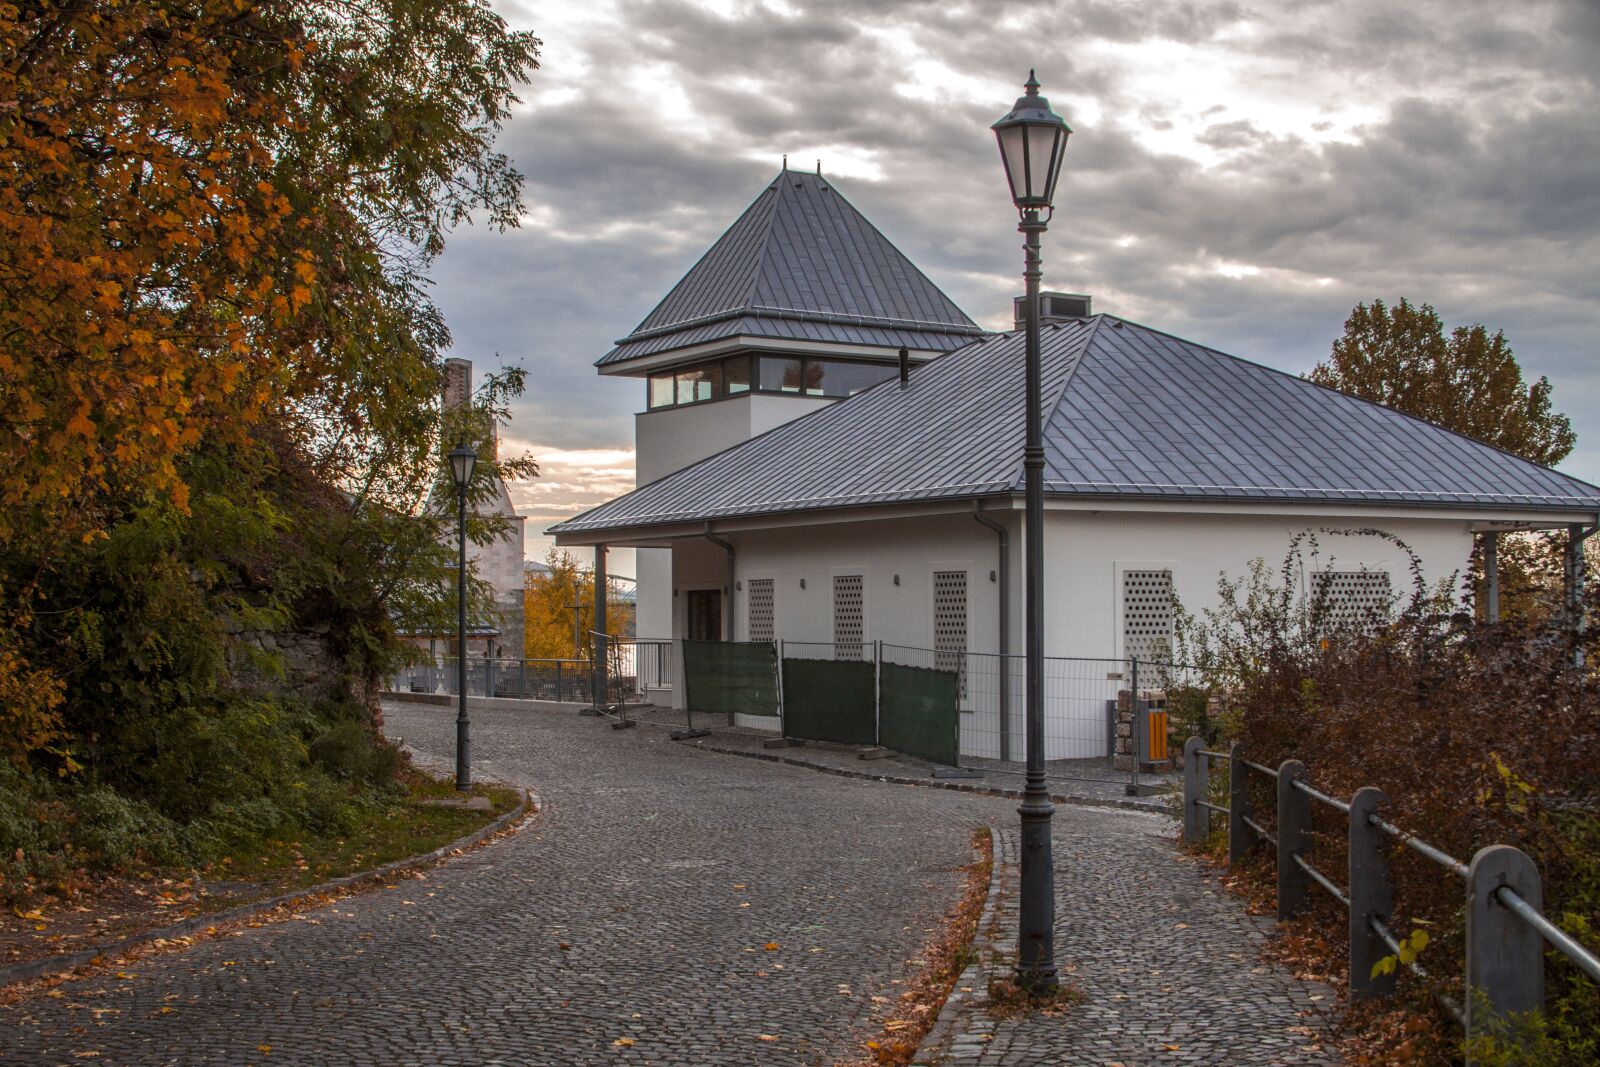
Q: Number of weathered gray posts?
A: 5